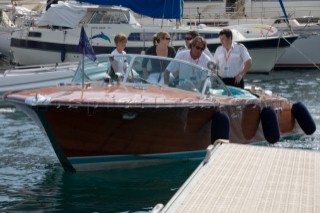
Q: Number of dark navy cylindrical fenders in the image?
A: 3